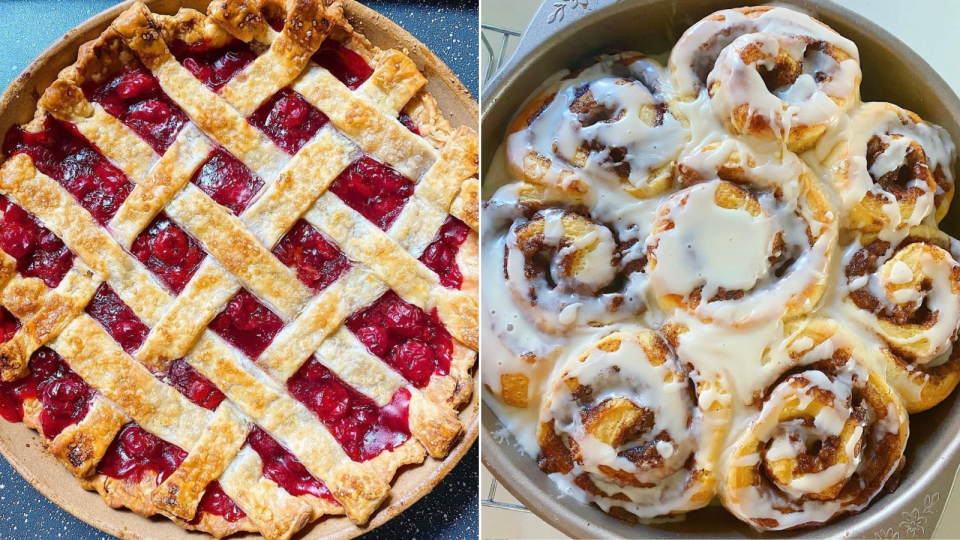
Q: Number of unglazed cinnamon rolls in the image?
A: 0